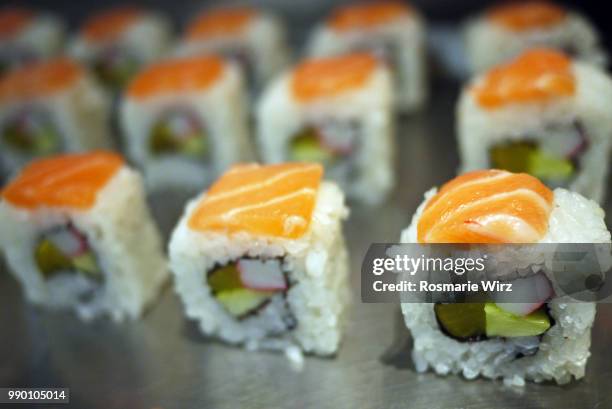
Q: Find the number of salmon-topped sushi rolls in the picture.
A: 12